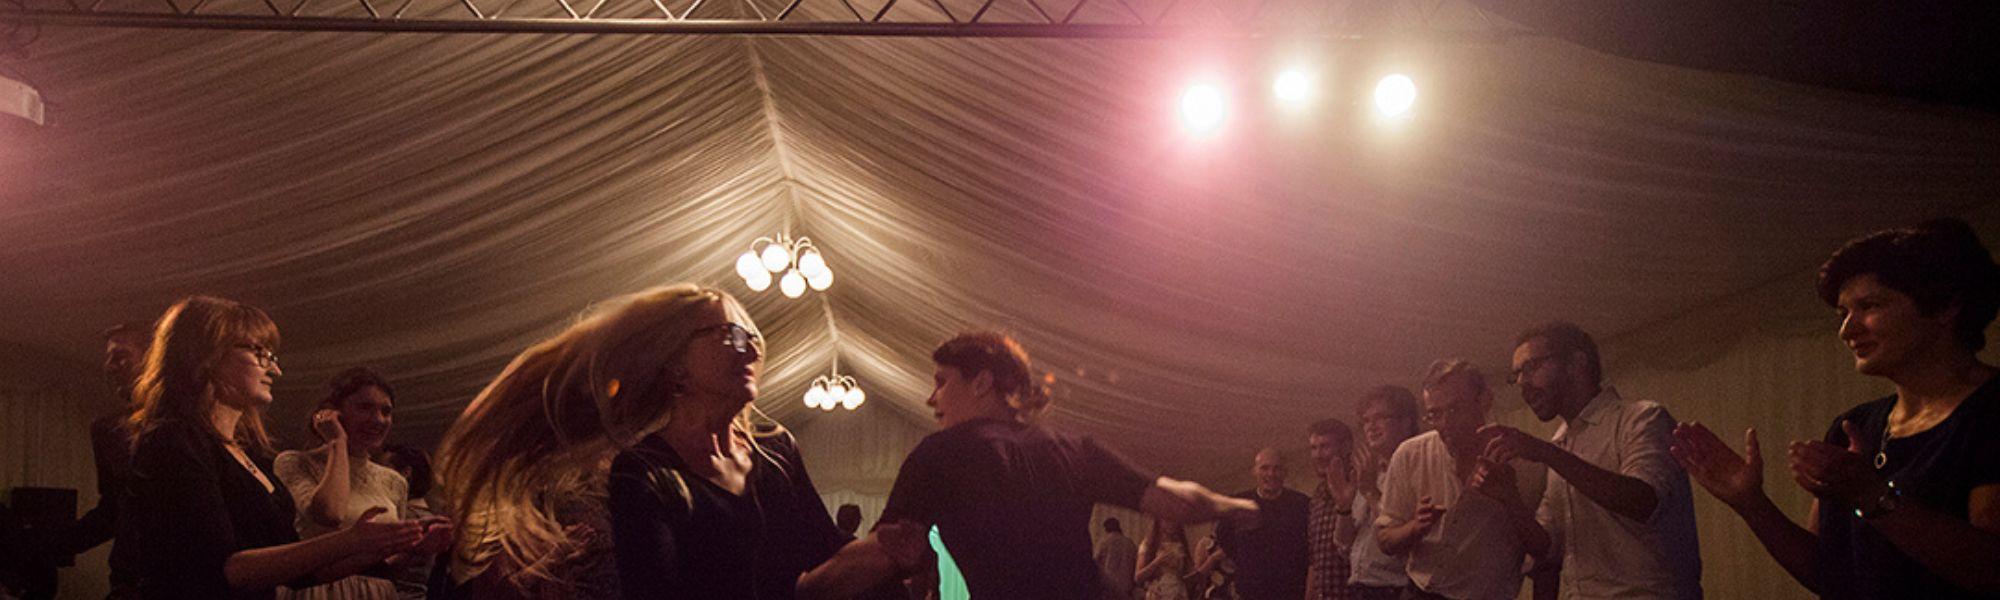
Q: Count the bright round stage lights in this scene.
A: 3